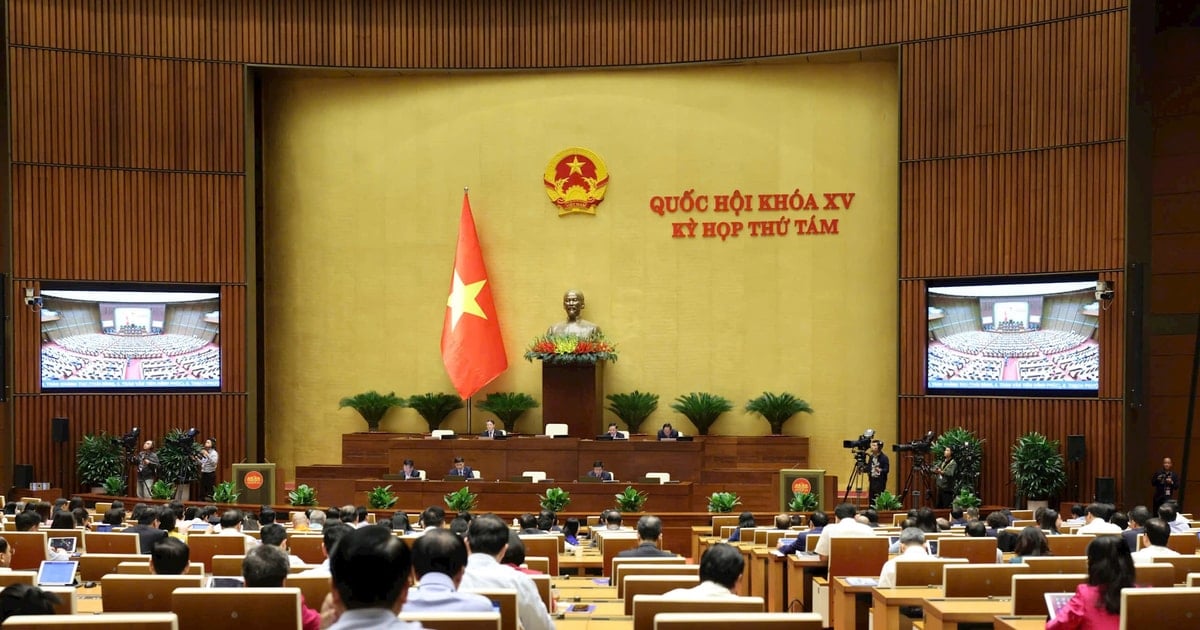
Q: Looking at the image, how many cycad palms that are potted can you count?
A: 6